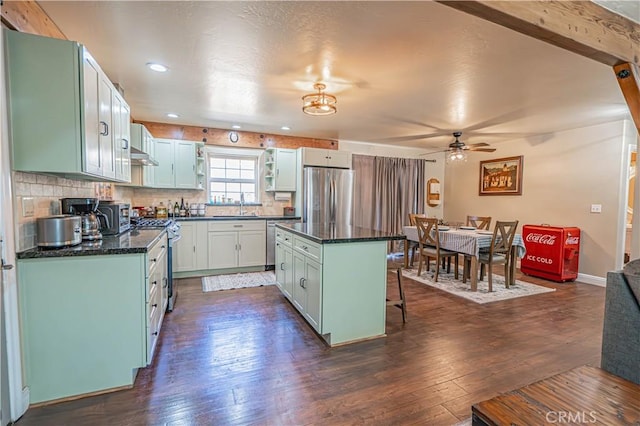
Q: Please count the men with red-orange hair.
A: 0